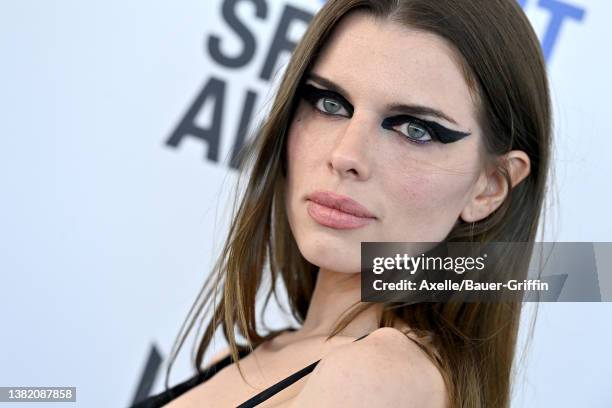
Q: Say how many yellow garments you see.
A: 0